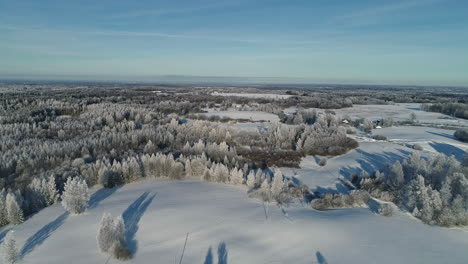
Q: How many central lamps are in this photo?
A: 0